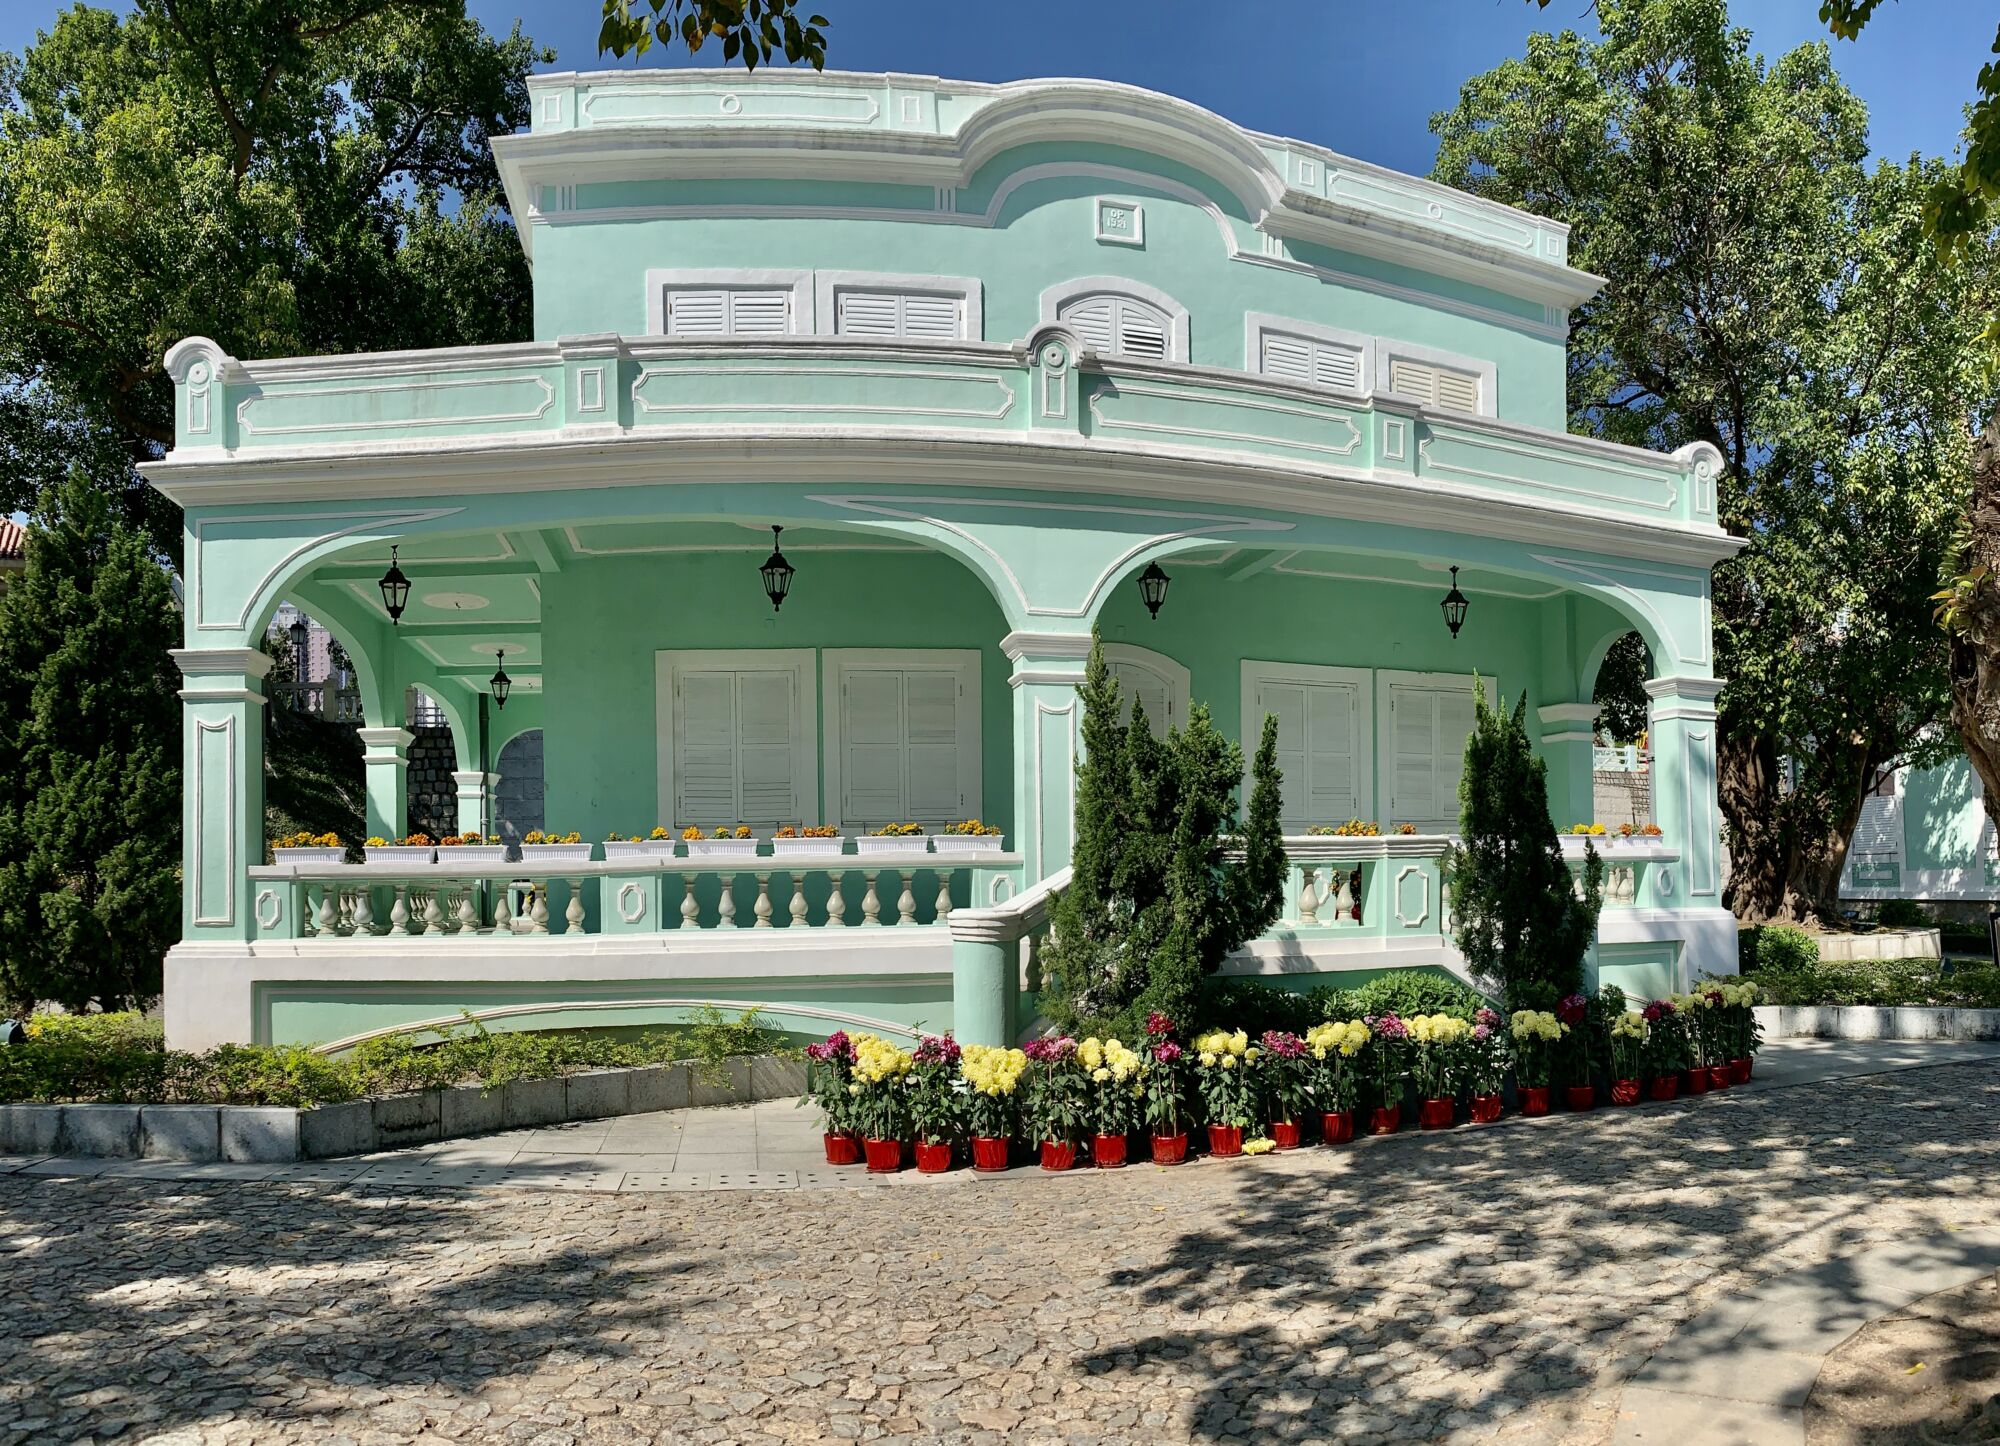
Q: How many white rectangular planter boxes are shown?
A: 11